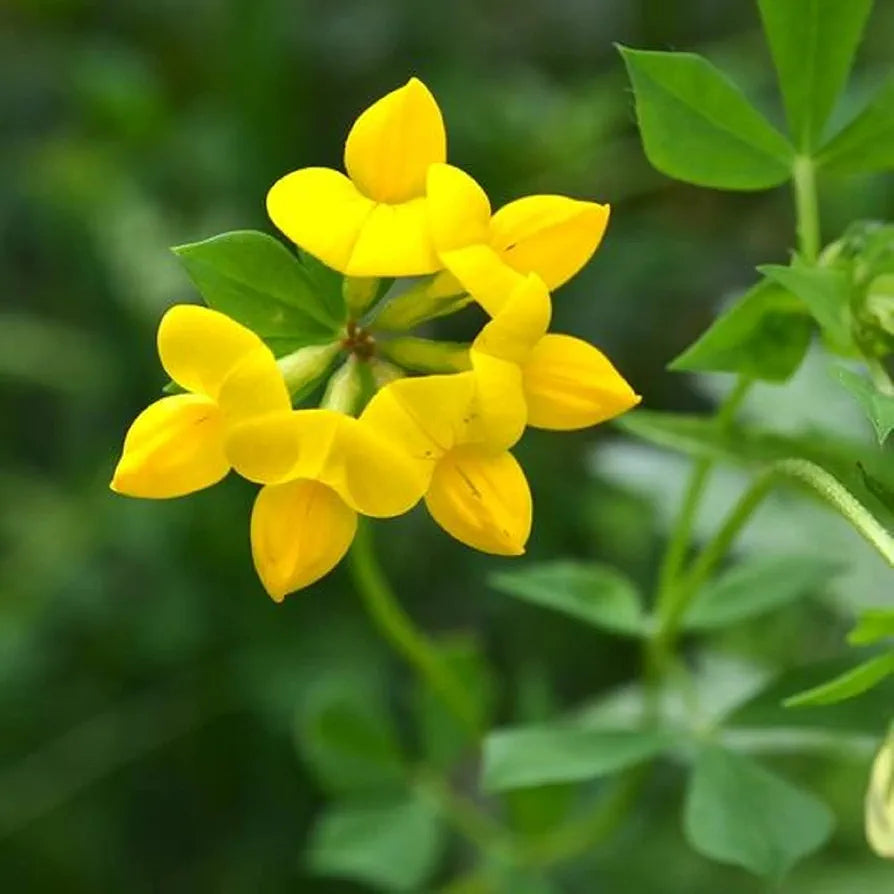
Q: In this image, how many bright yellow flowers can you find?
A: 6